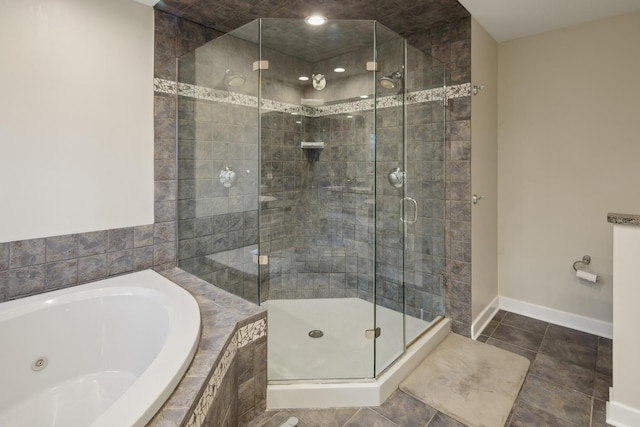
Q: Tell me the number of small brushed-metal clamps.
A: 4